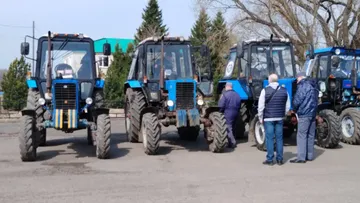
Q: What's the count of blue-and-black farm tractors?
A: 4